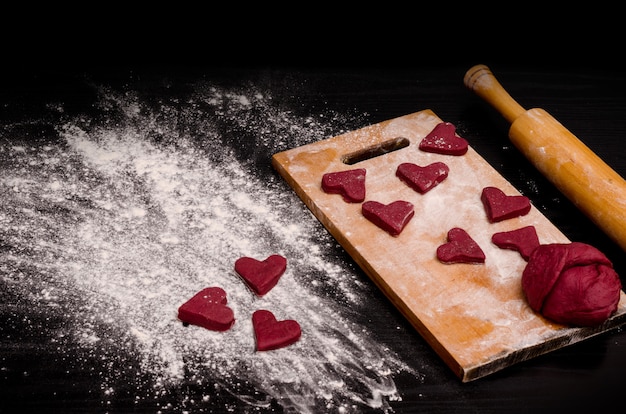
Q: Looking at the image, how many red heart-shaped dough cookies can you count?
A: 10